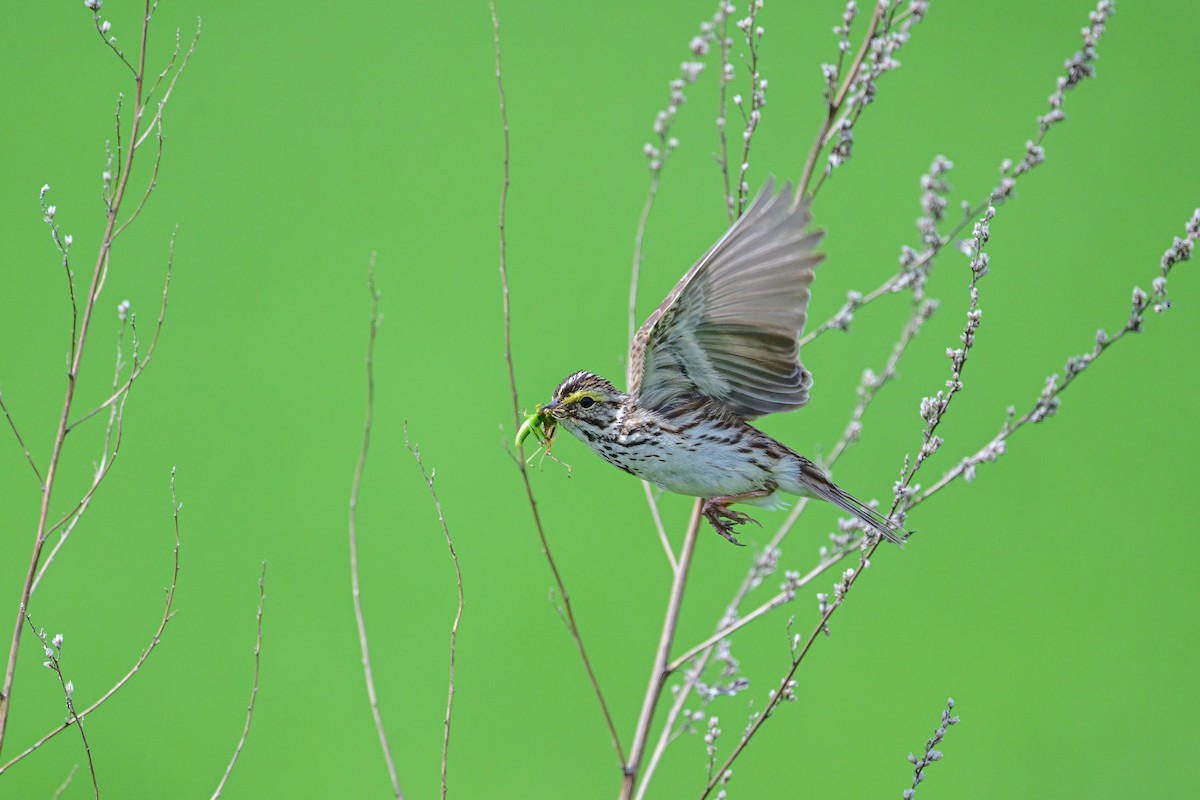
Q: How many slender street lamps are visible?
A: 0